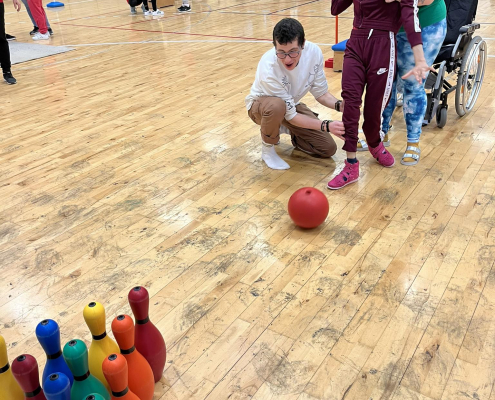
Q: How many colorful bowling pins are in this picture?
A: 10